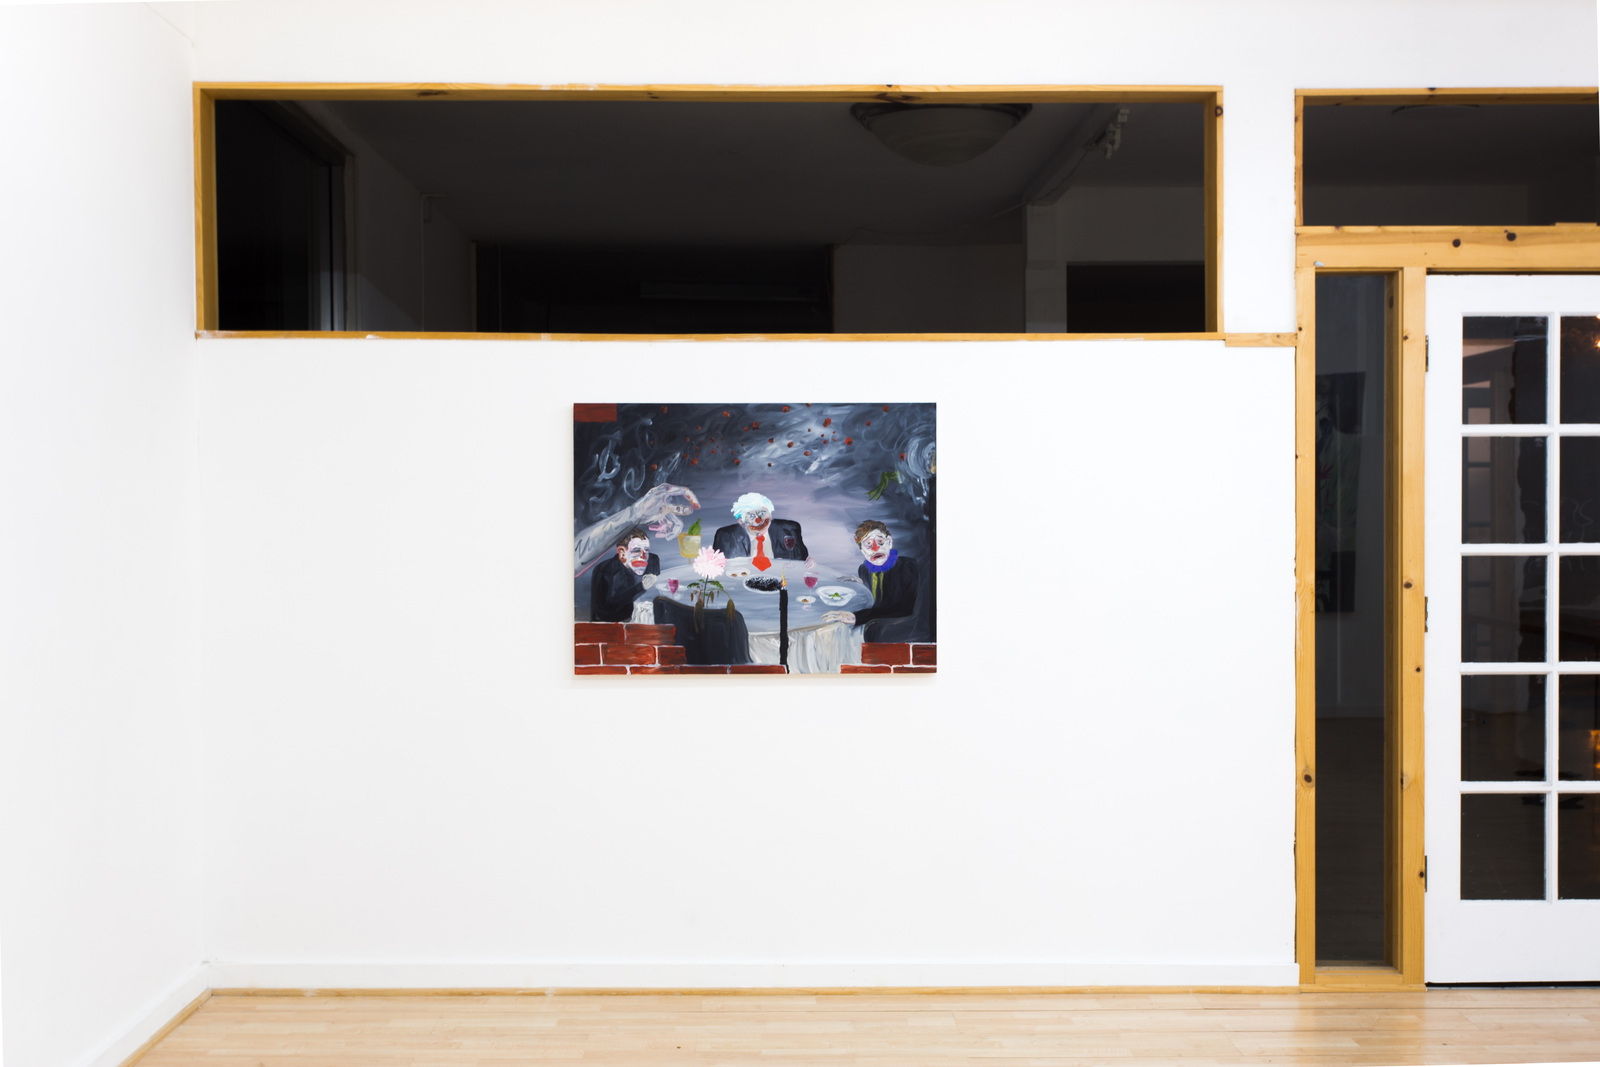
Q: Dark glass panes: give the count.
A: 13